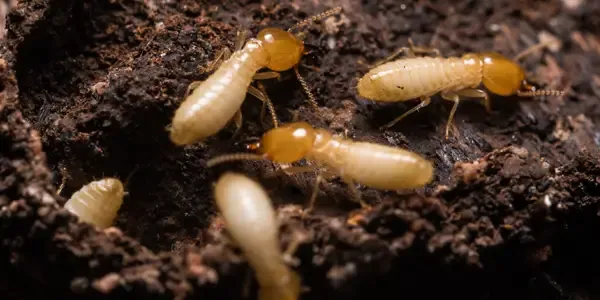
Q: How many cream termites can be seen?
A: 5